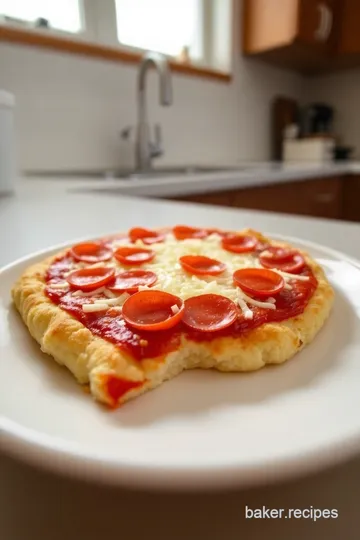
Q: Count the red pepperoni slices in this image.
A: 12